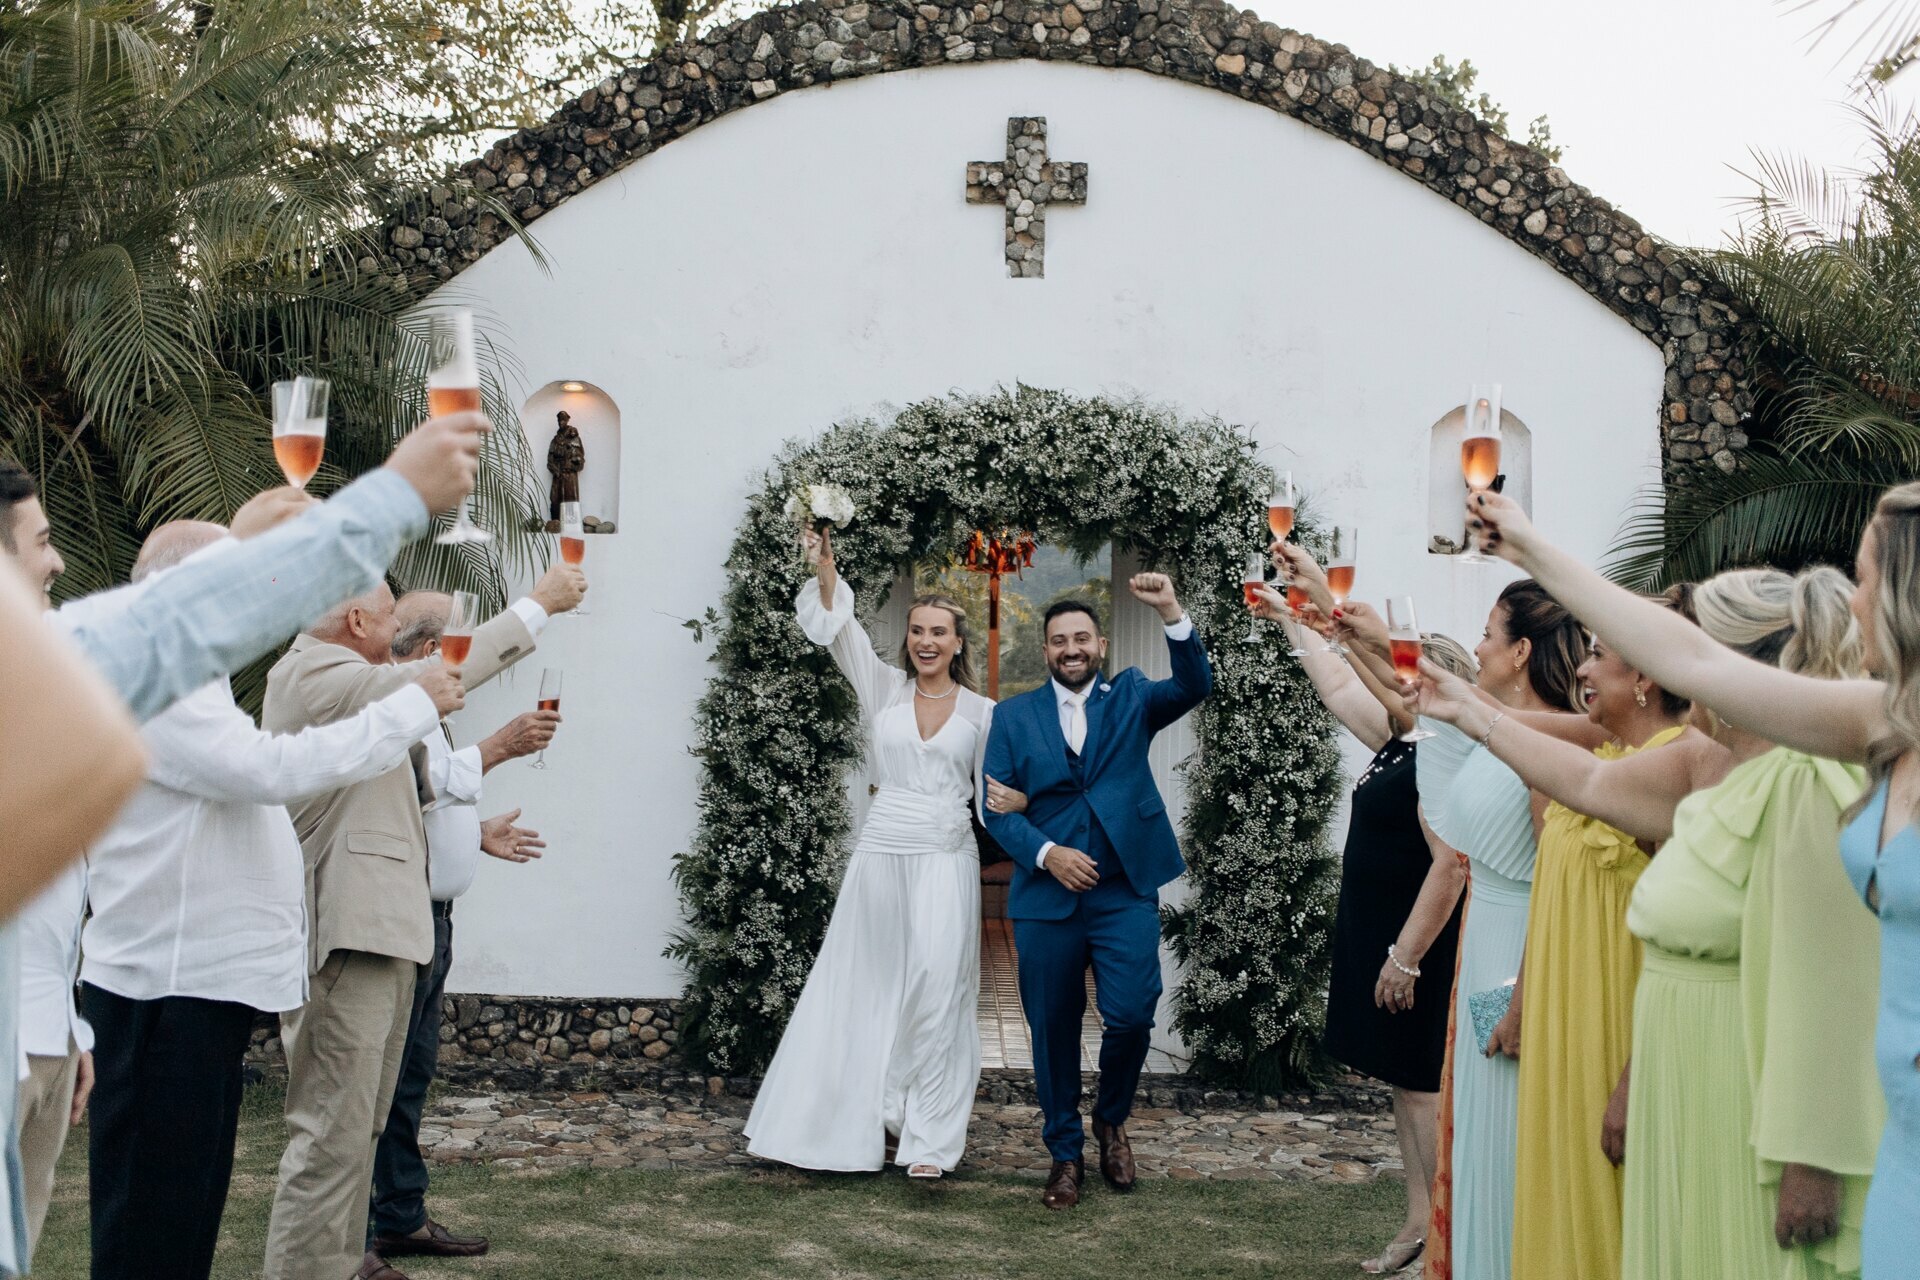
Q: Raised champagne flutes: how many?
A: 11